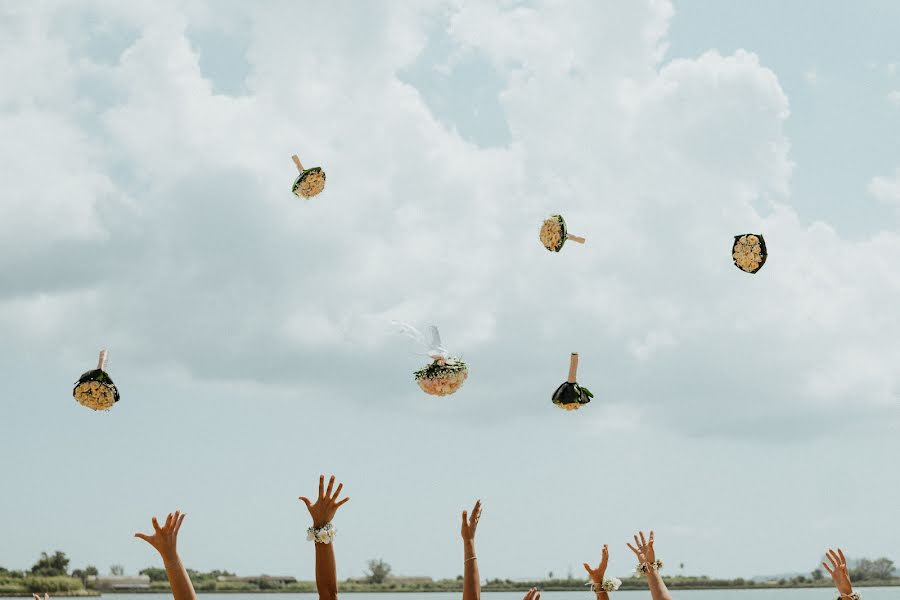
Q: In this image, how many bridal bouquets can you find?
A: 6